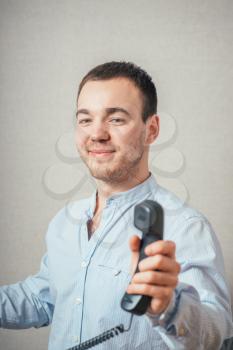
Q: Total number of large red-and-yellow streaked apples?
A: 0